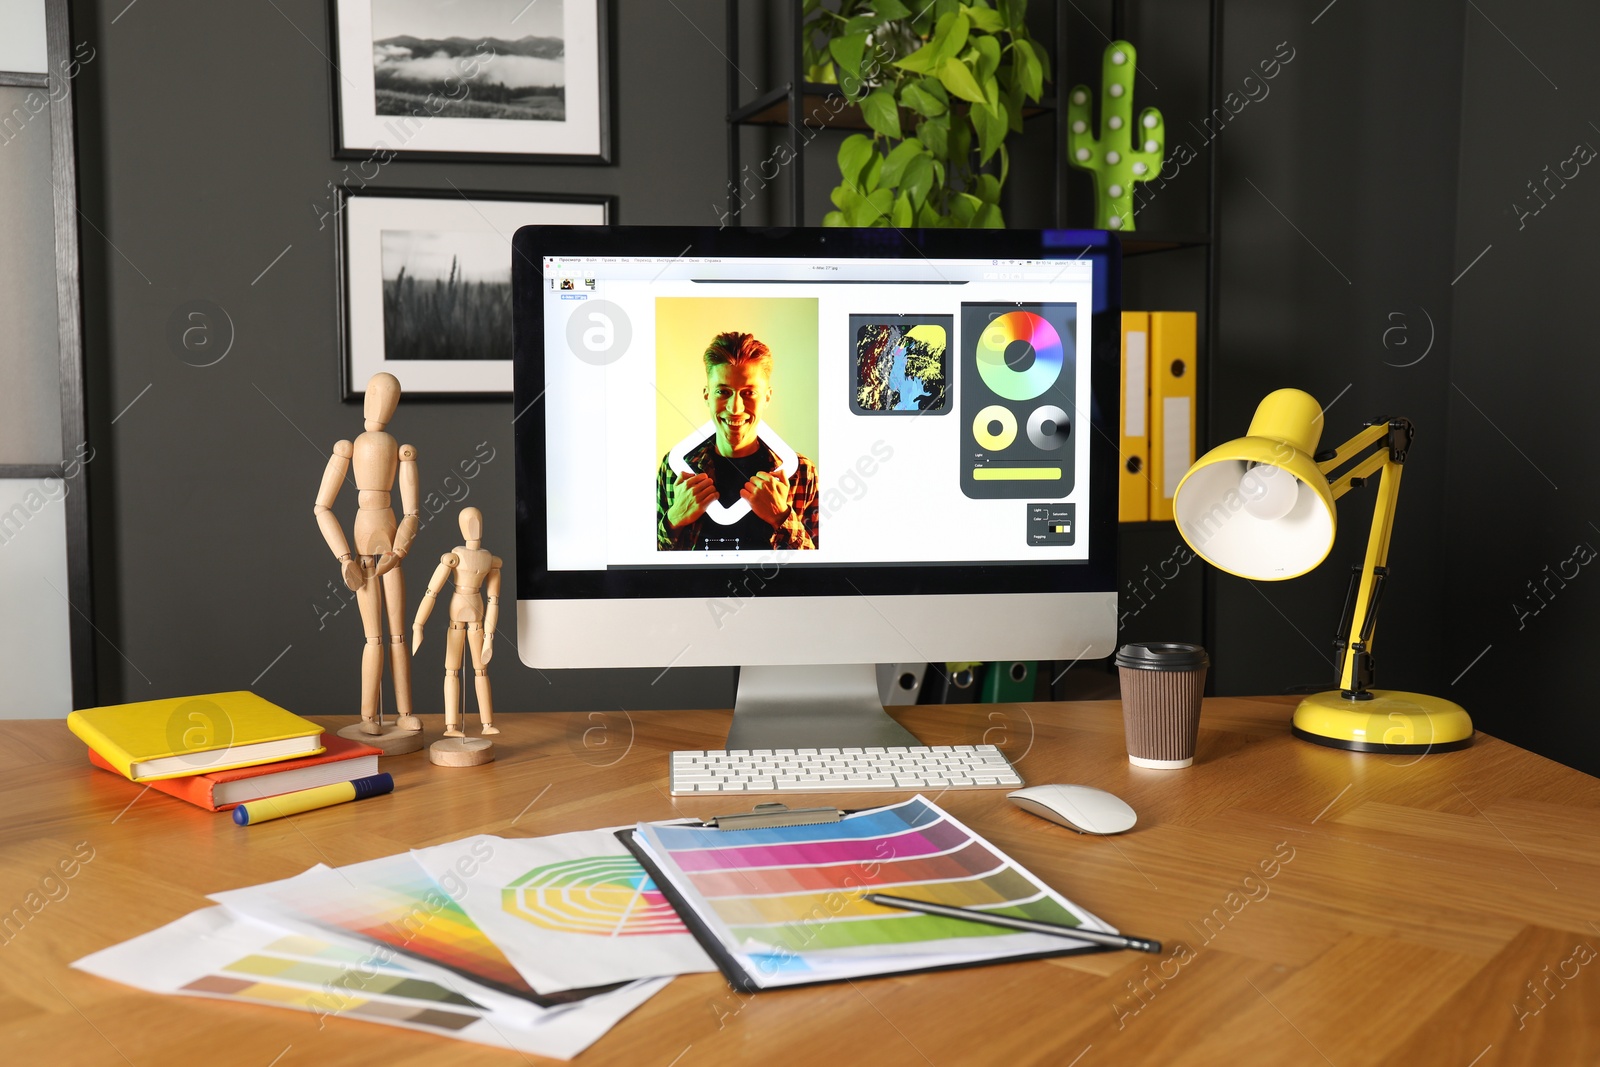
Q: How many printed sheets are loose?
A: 3